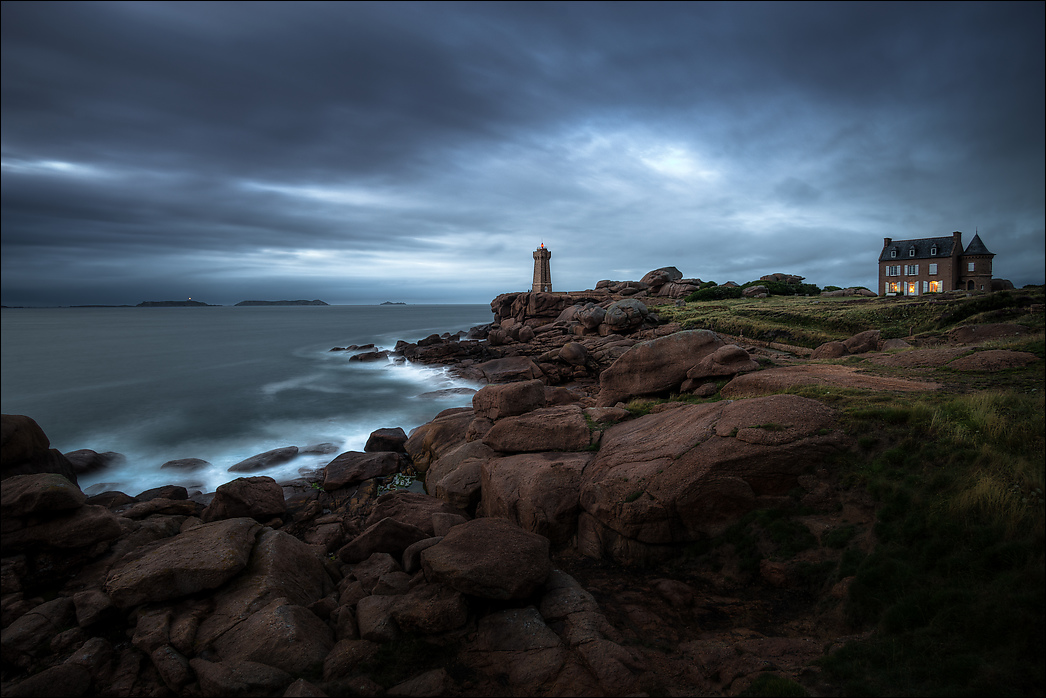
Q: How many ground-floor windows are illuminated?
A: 3